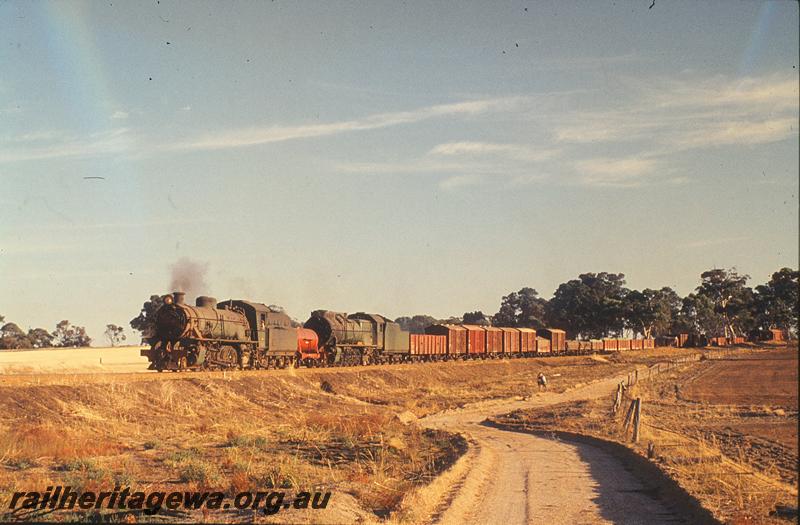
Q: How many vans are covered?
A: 6